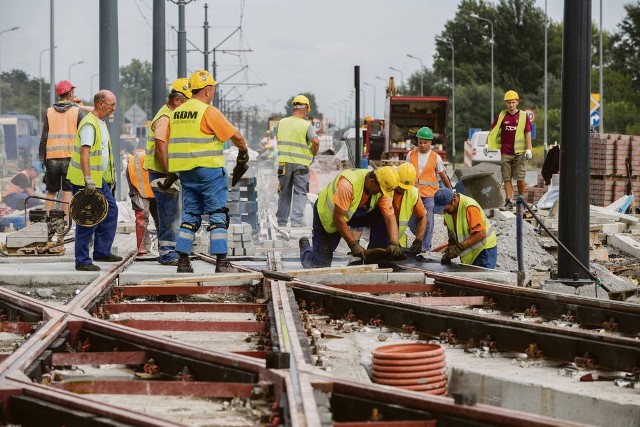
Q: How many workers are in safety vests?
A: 12